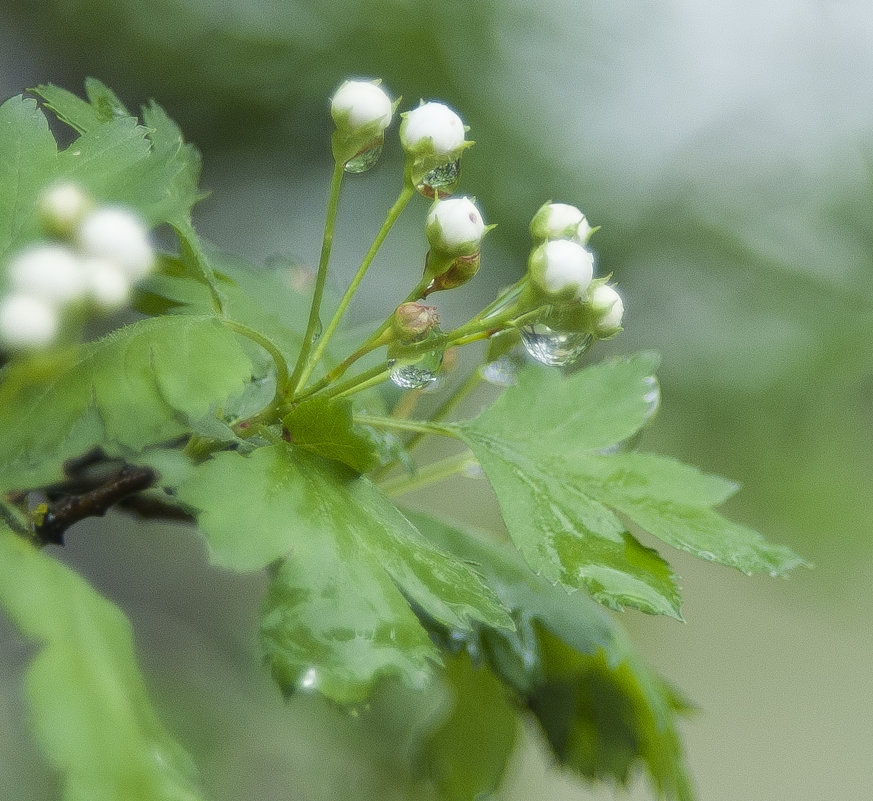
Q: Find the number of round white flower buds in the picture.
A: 11